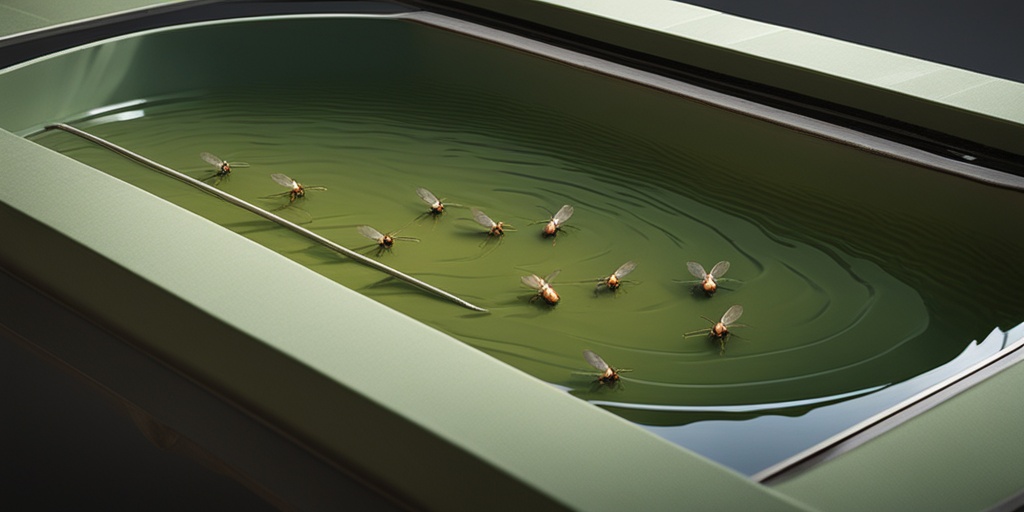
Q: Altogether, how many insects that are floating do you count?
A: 11